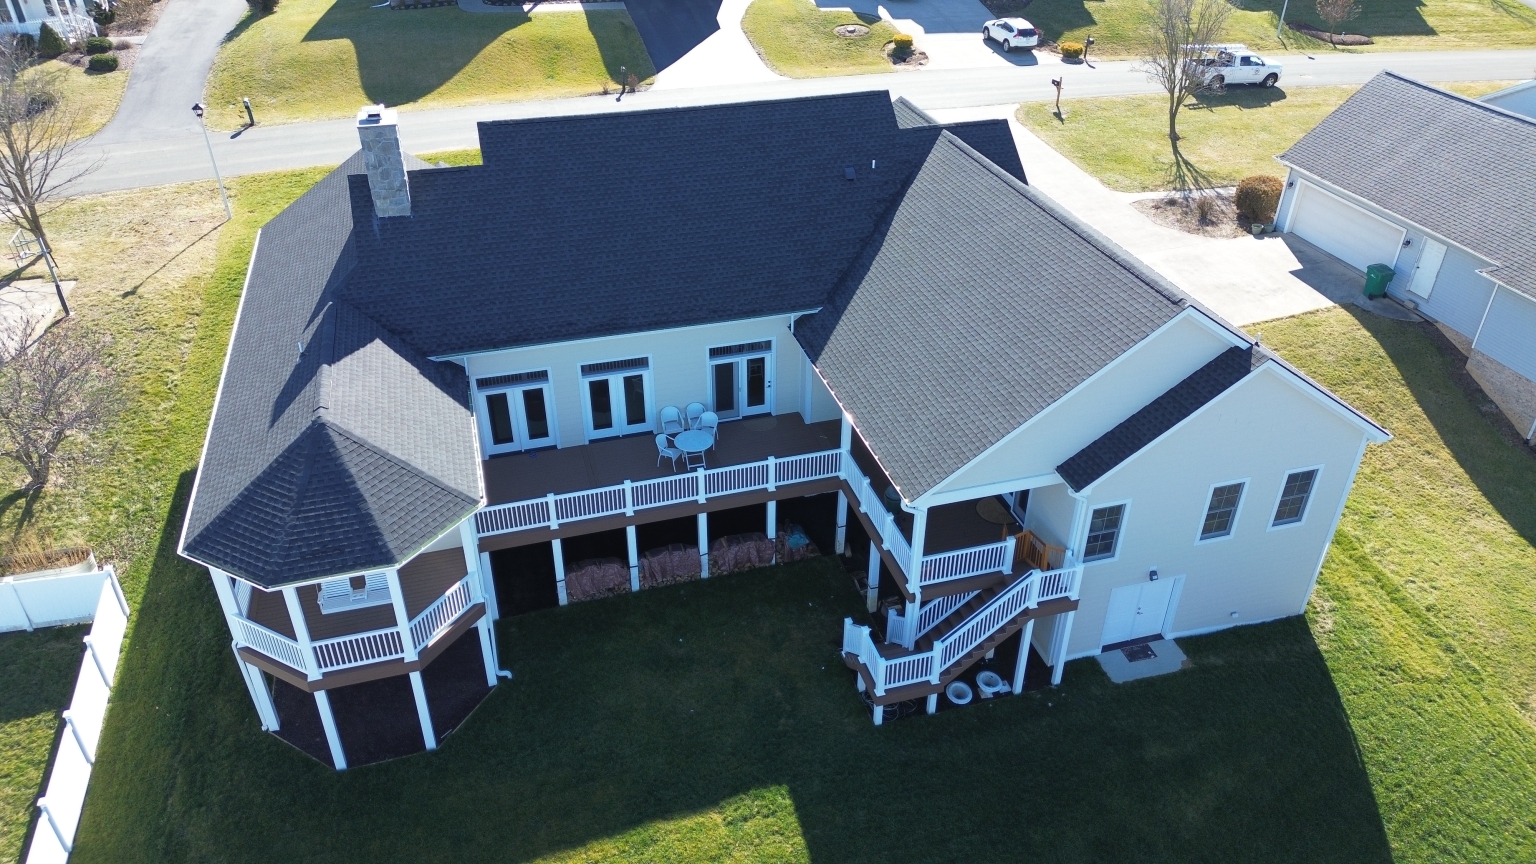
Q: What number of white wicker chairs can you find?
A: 4